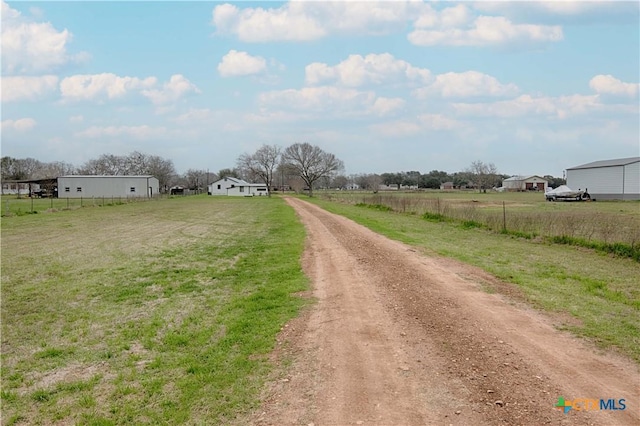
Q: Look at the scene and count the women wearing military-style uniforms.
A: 0